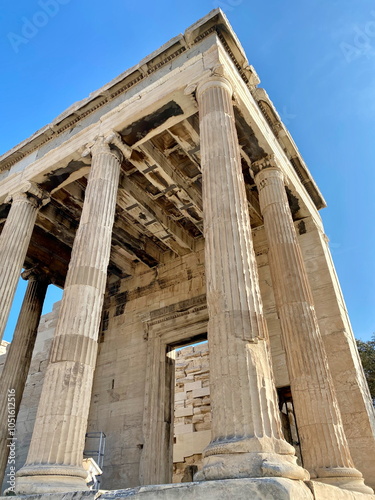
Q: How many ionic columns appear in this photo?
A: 5